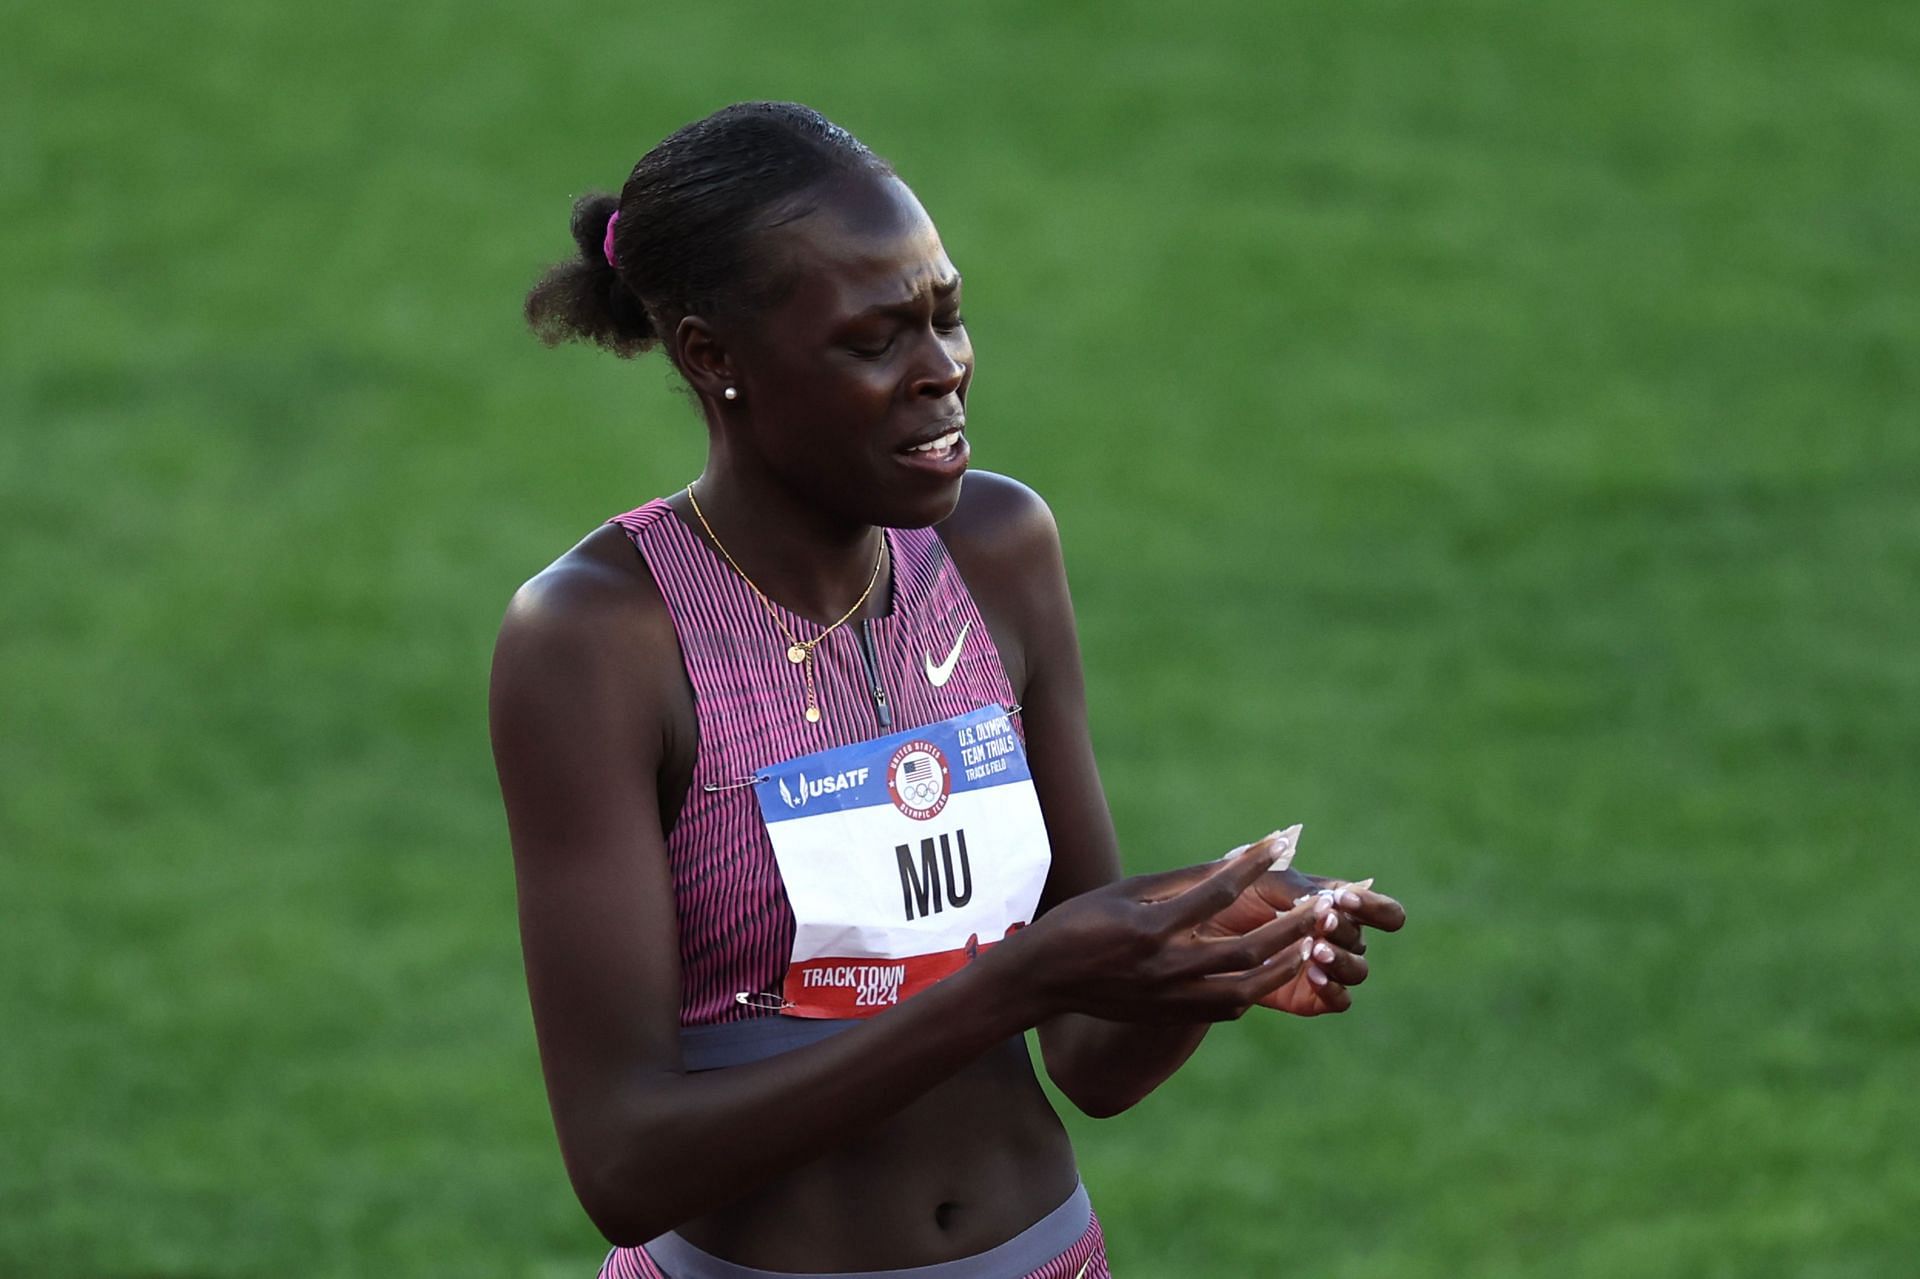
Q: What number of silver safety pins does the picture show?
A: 3